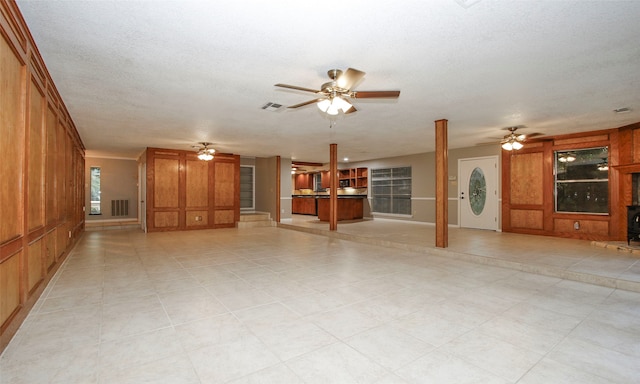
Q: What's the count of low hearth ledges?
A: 1